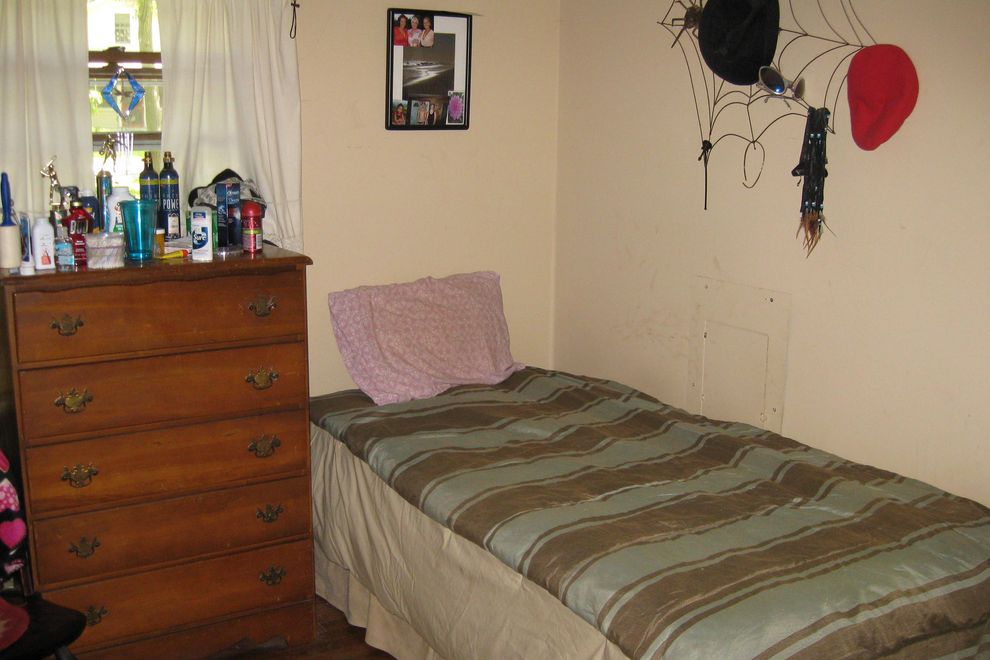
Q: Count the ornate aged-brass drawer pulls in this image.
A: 10